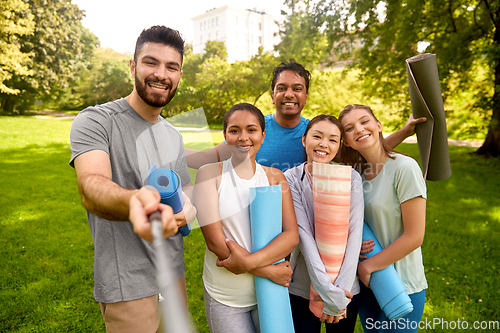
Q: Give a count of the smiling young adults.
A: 5